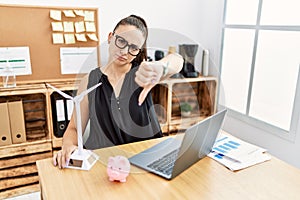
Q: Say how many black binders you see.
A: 2